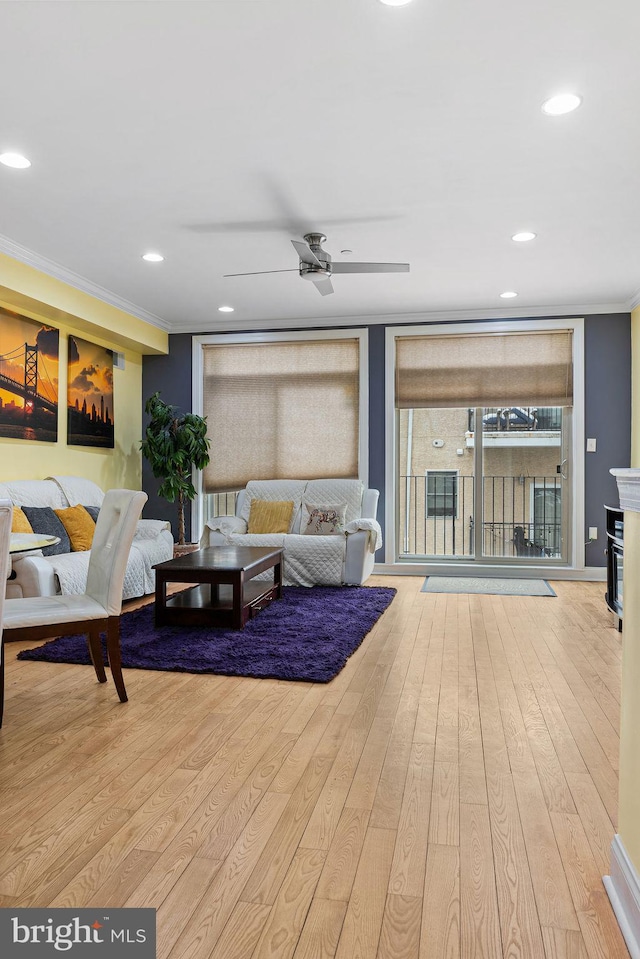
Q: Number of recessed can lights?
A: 7